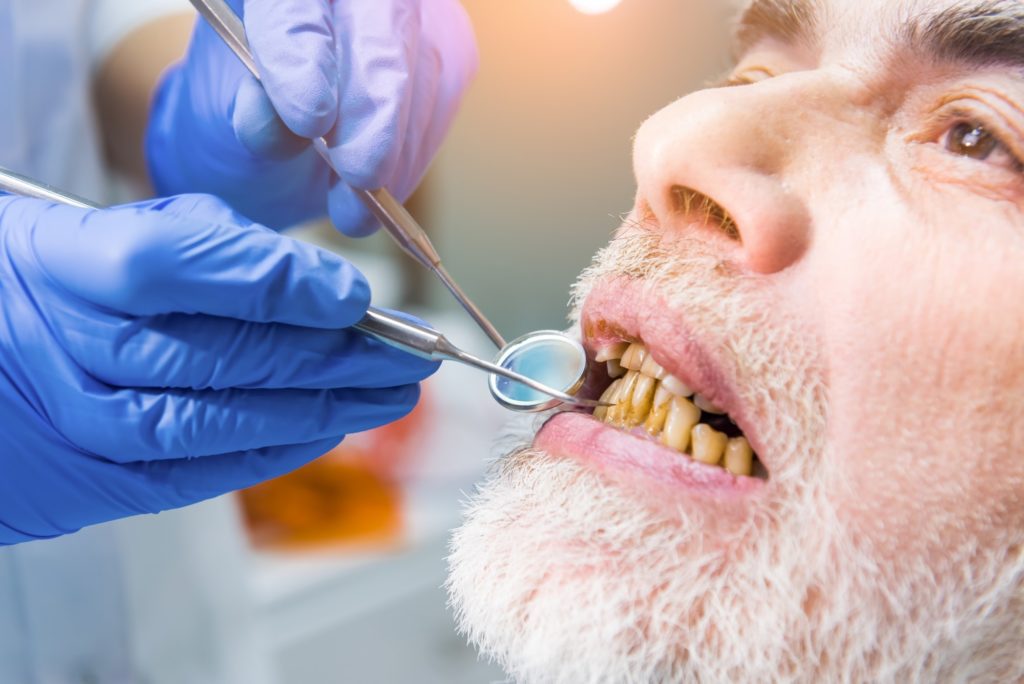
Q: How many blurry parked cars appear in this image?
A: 0